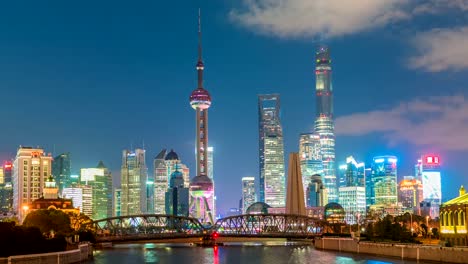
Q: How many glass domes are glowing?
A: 2